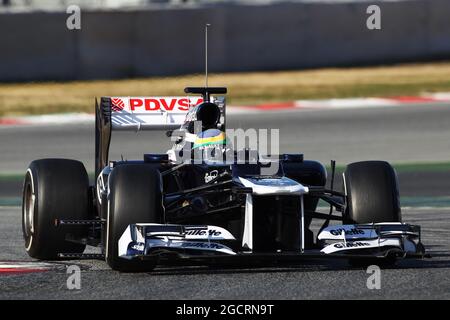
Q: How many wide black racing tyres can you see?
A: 3